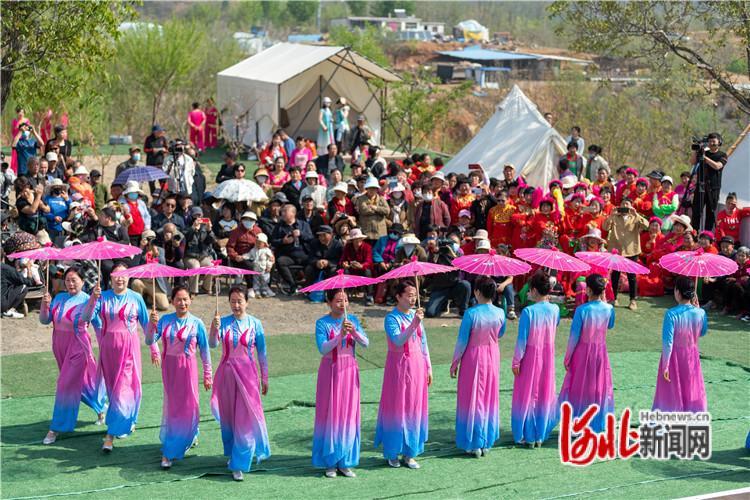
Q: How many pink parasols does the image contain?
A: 10